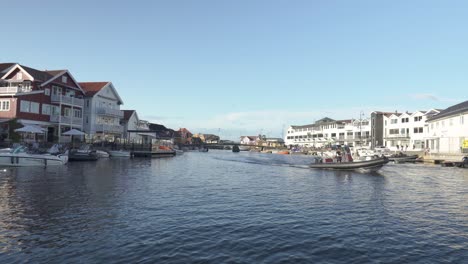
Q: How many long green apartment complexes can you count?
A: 0